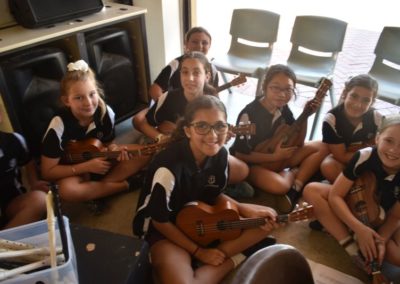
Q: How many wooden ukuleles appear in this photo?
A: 7